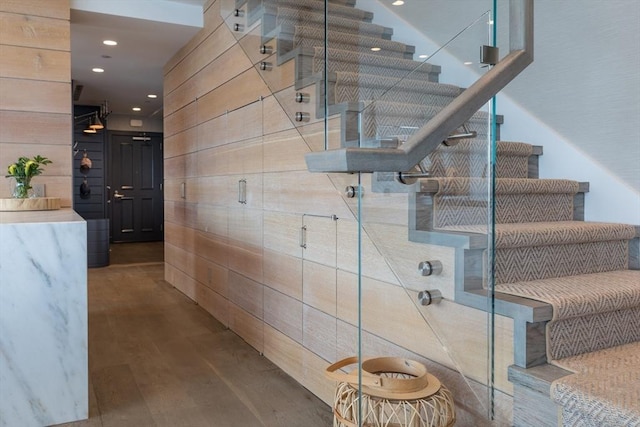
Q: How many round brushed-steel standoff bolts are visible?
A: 9